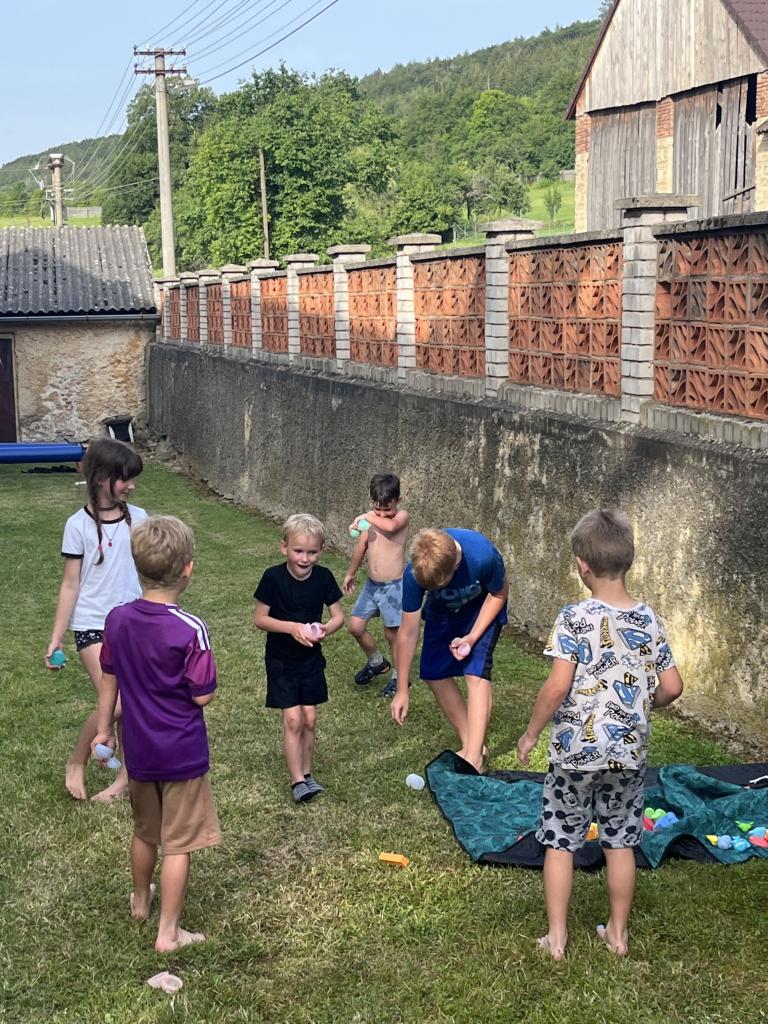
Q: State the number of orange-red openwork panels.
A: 11